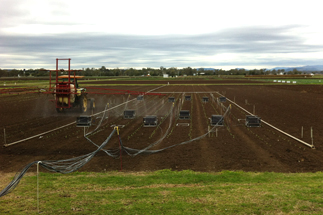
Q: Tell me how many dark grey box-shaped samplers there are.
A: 11